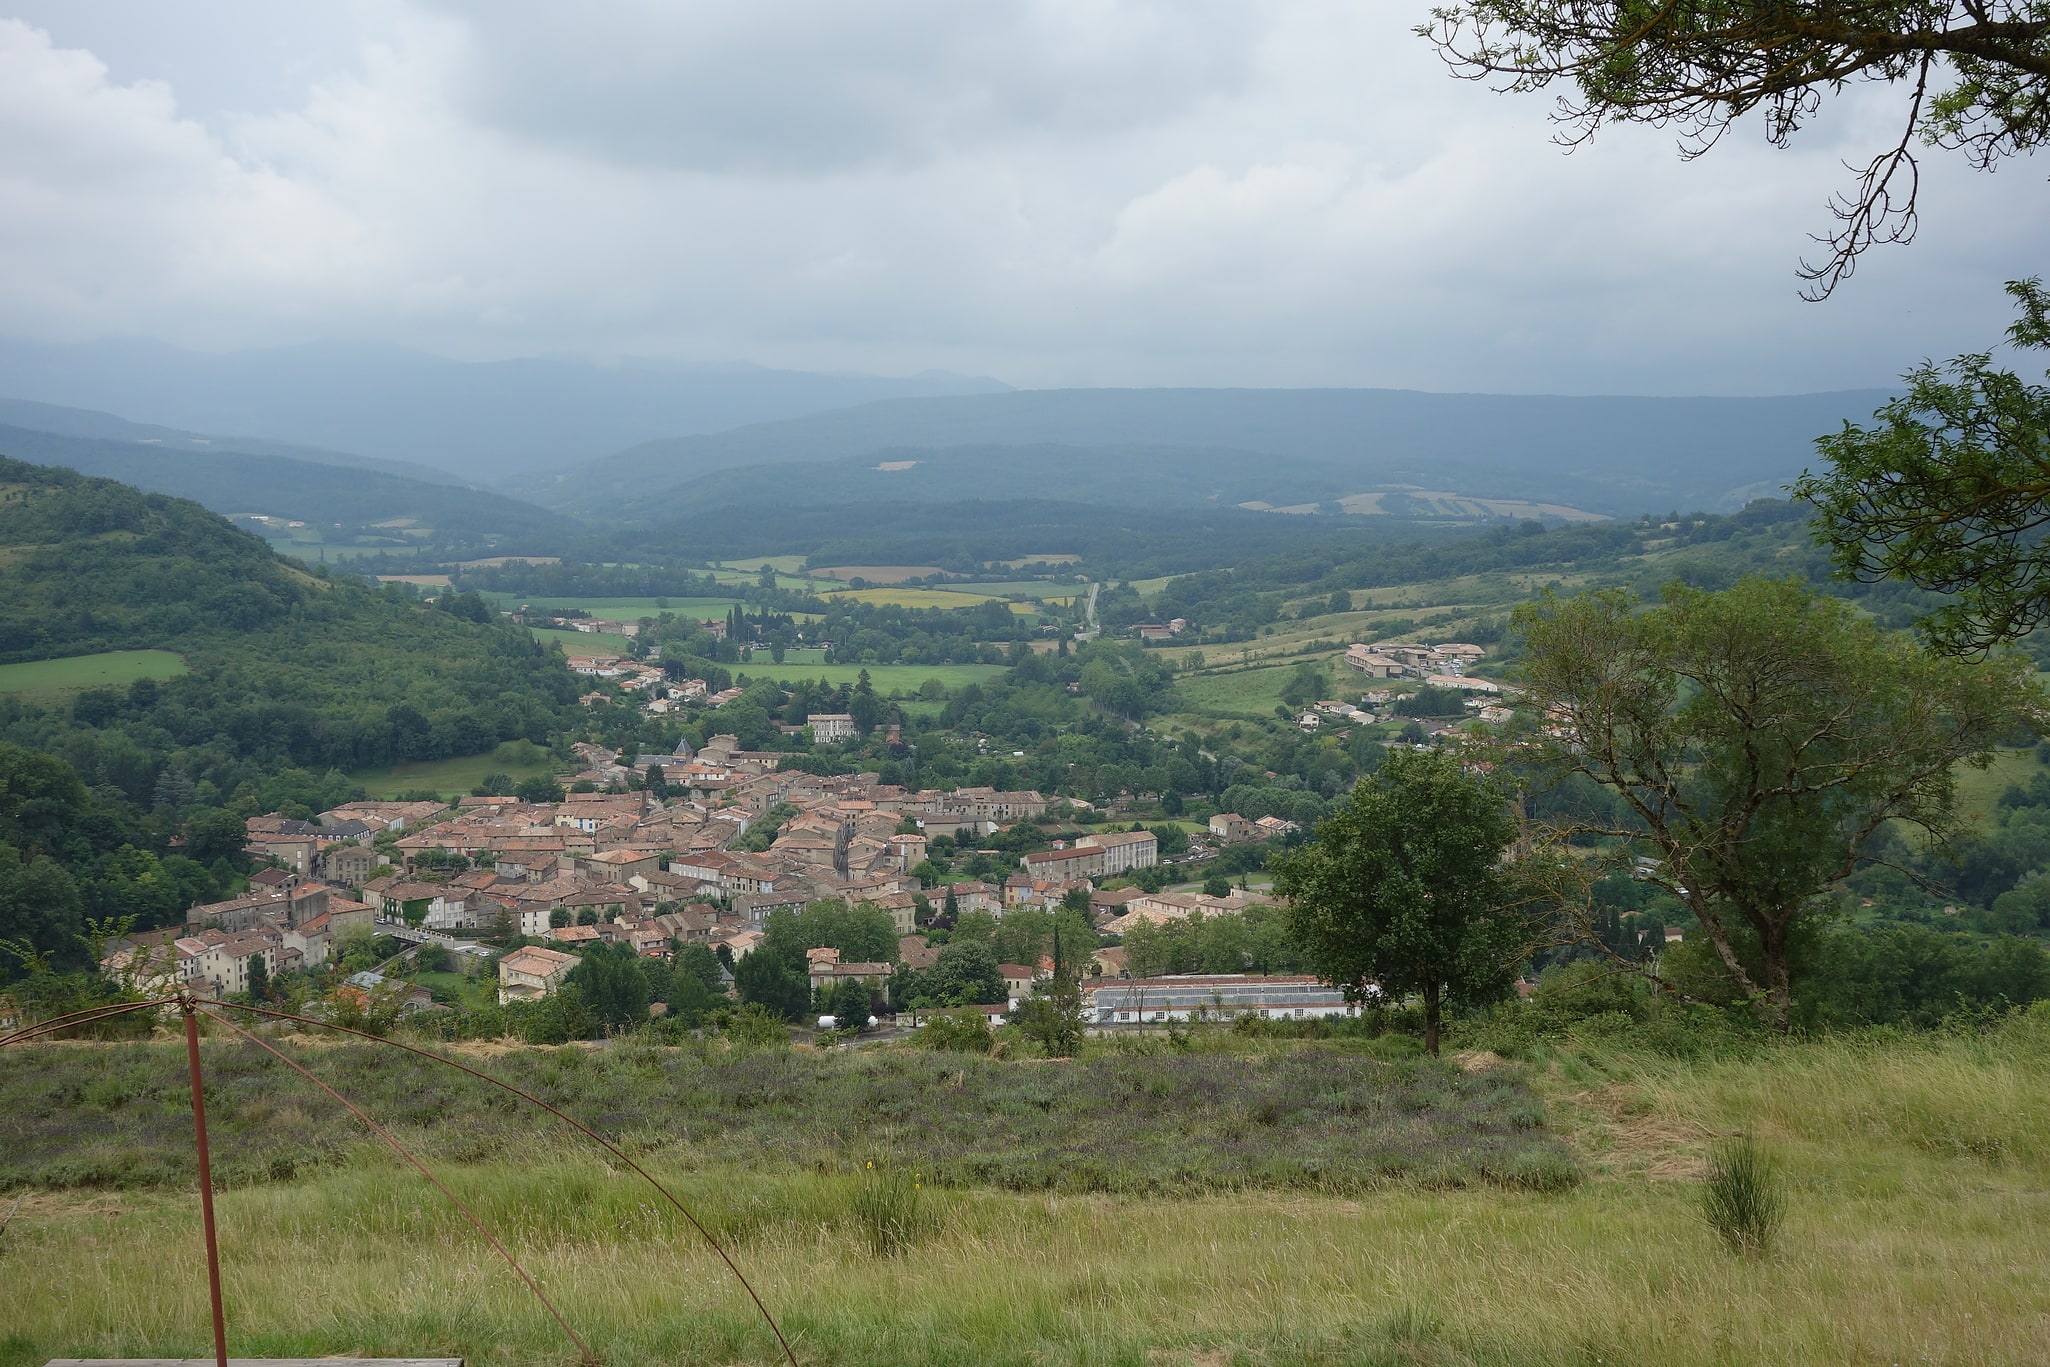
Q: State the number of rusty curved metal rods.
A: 4